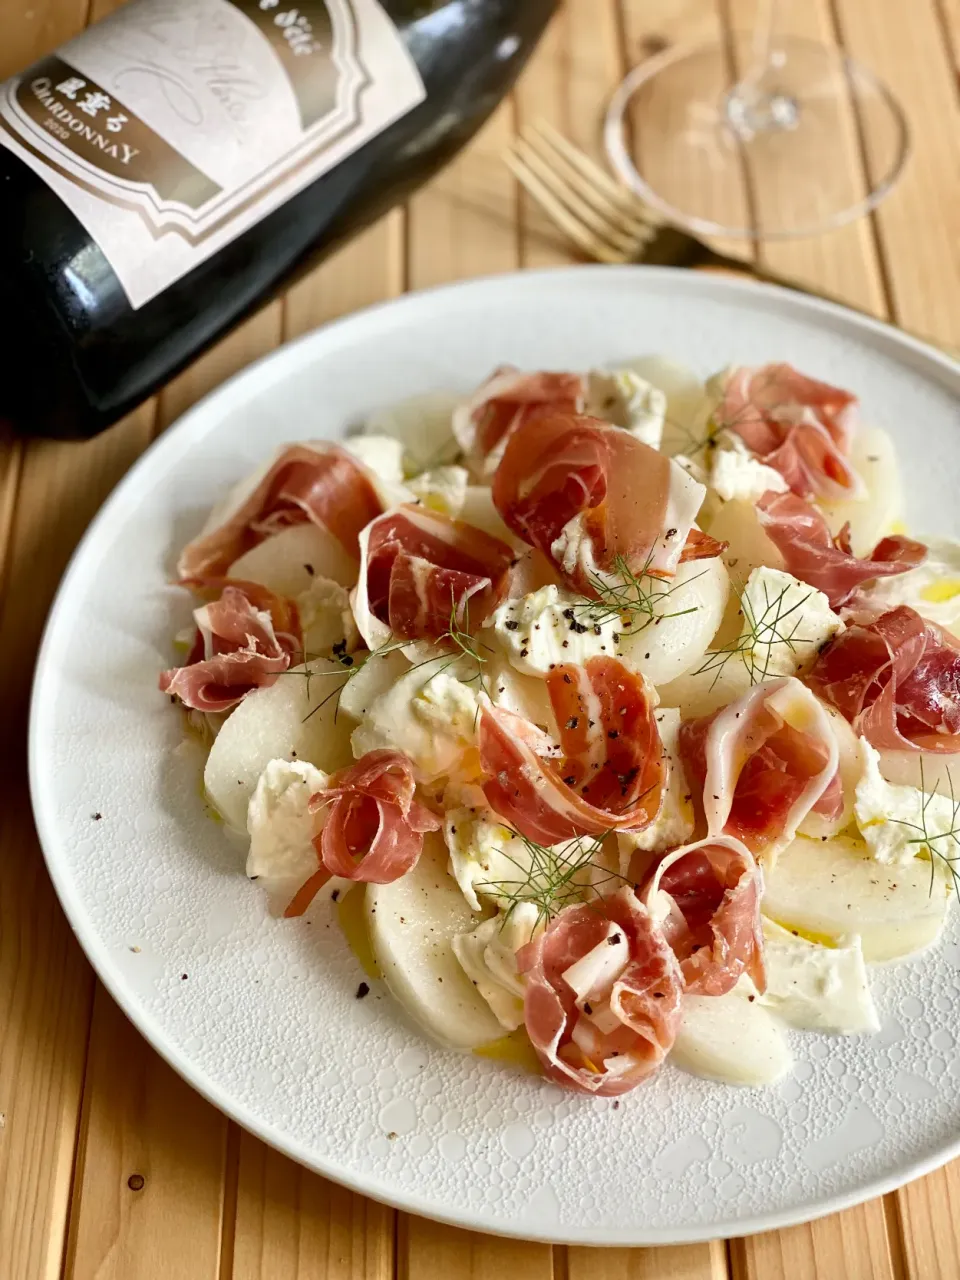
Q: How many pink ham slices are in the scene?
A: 13